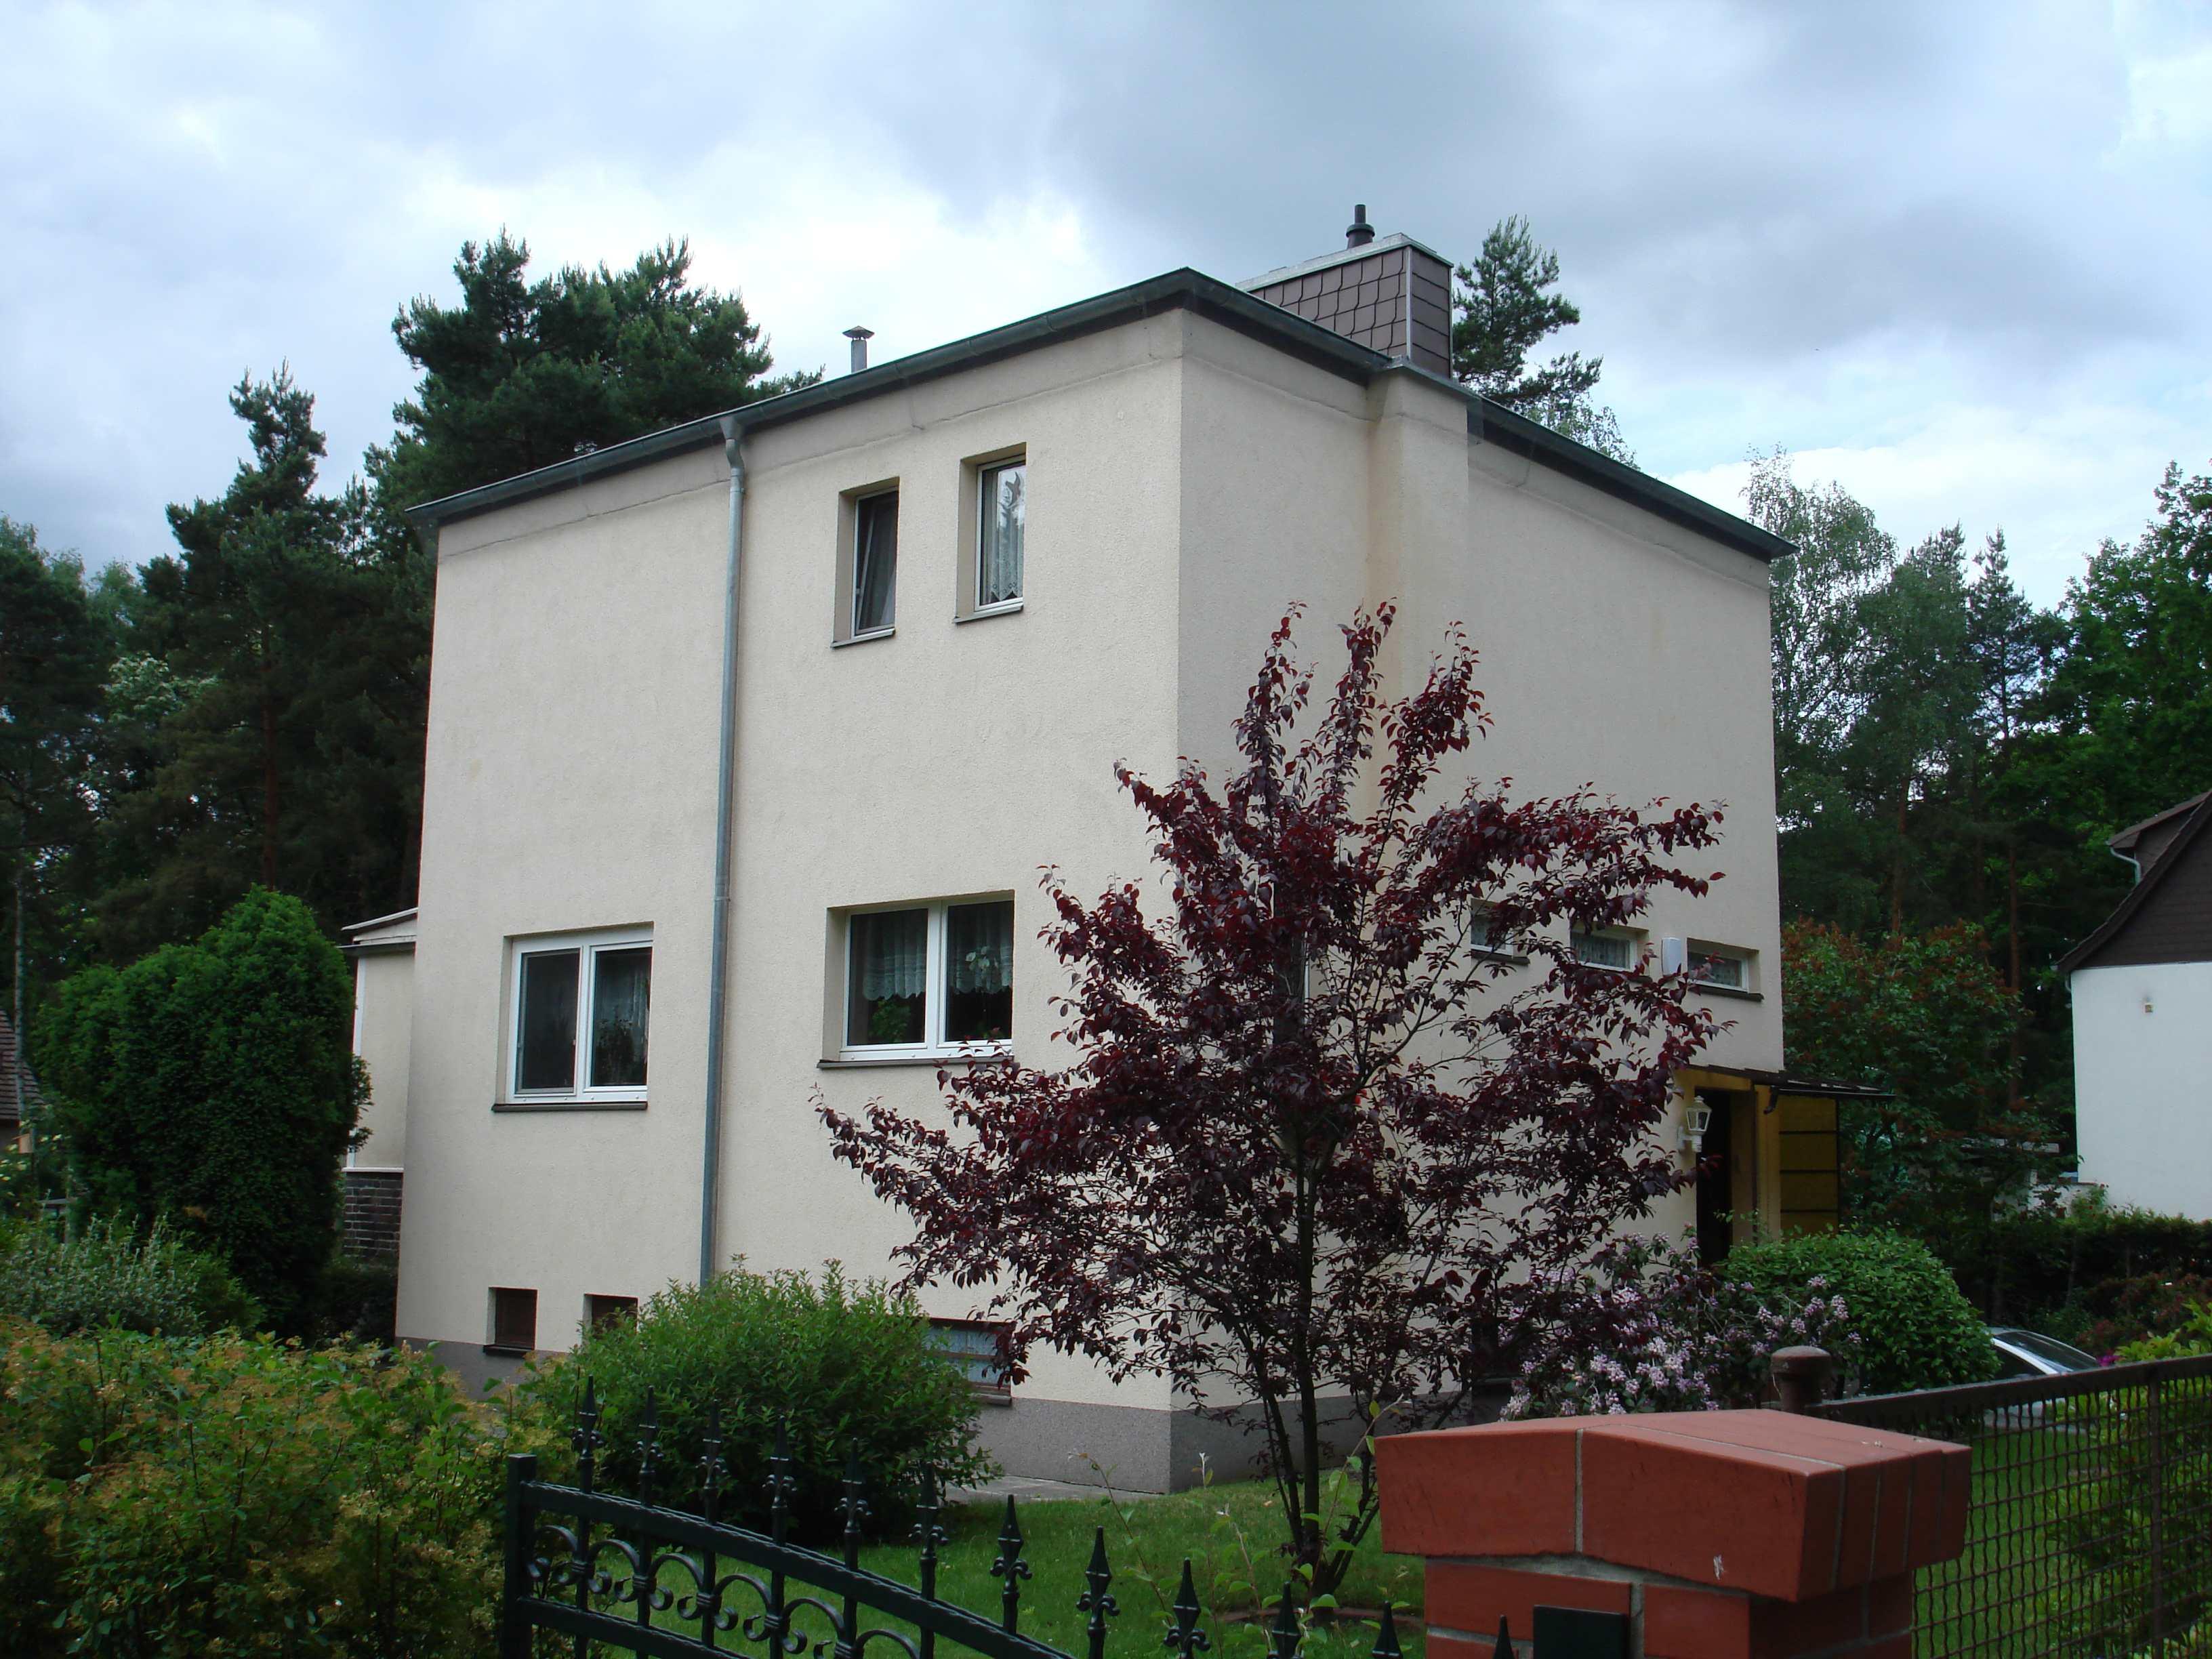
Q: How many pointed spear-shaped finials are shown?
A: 12